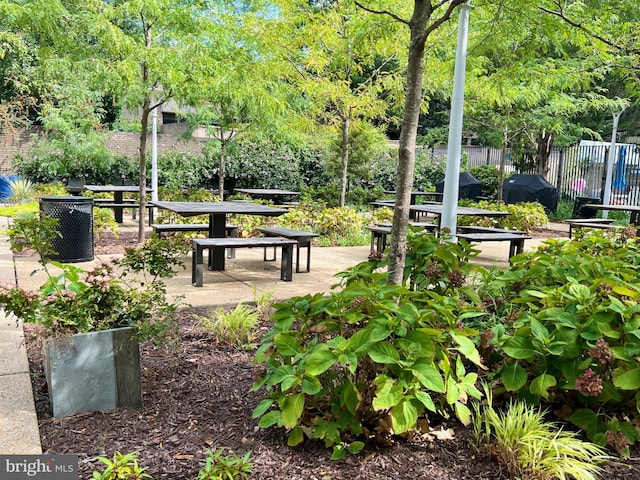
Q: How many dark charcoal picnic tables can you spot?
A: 6